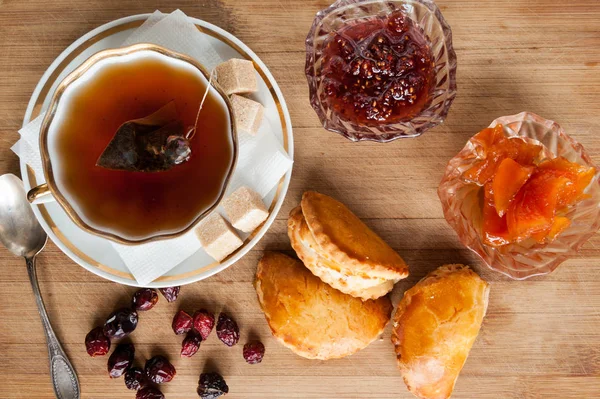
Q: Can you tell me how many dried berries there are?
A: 14